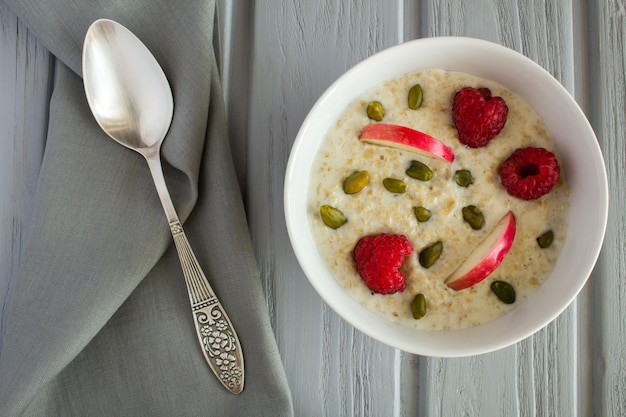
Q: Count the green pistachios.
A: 13